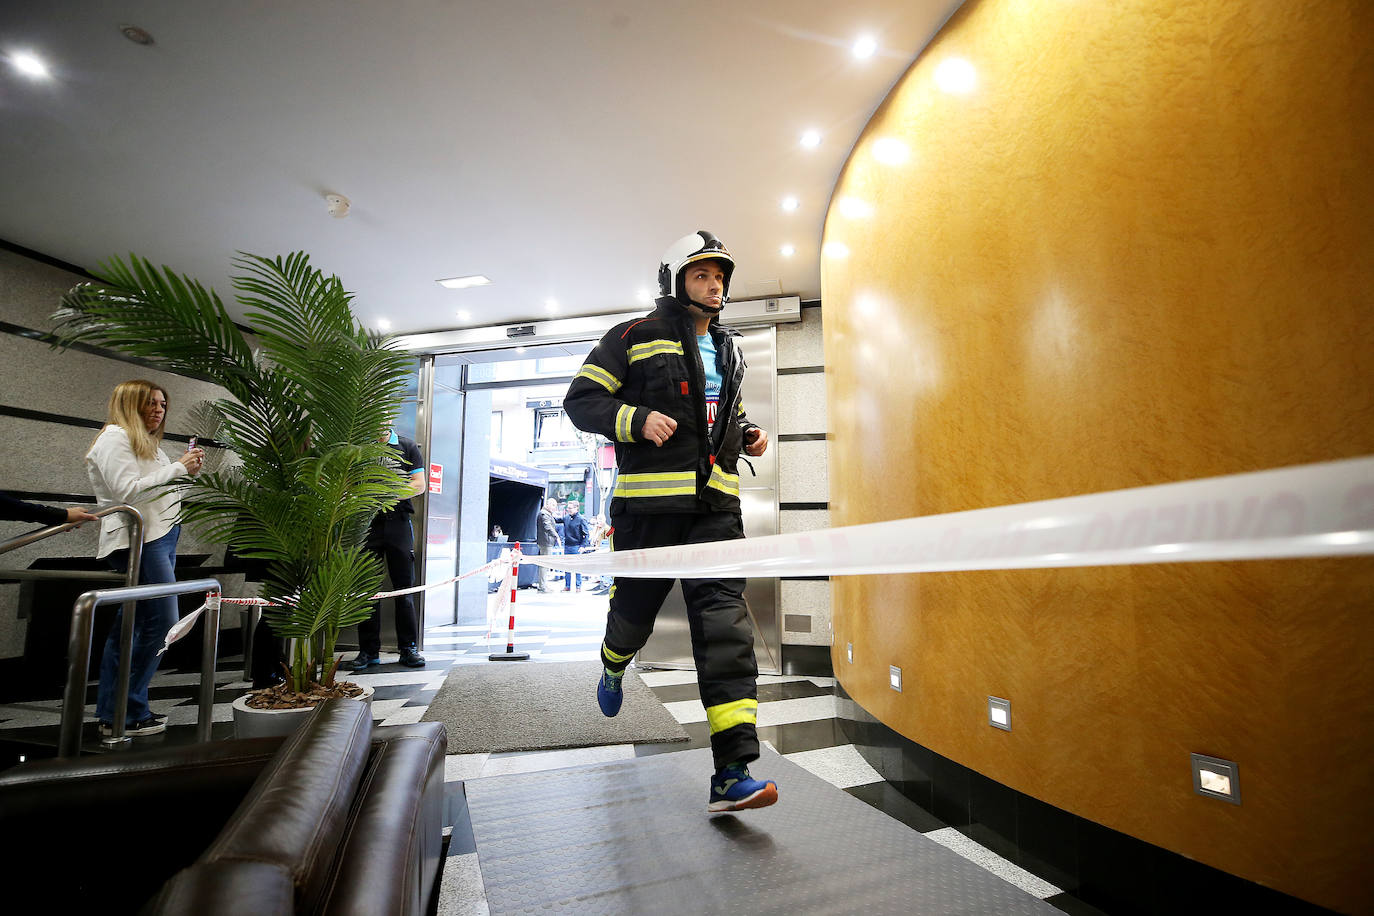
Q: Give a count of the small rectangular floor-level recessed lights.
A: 4